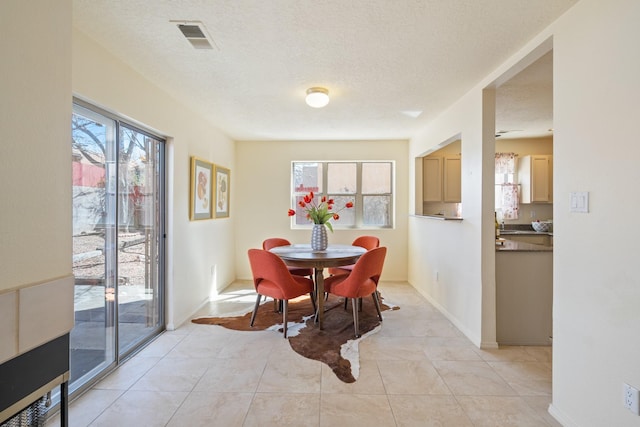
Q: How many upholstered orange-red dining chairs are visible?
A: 4